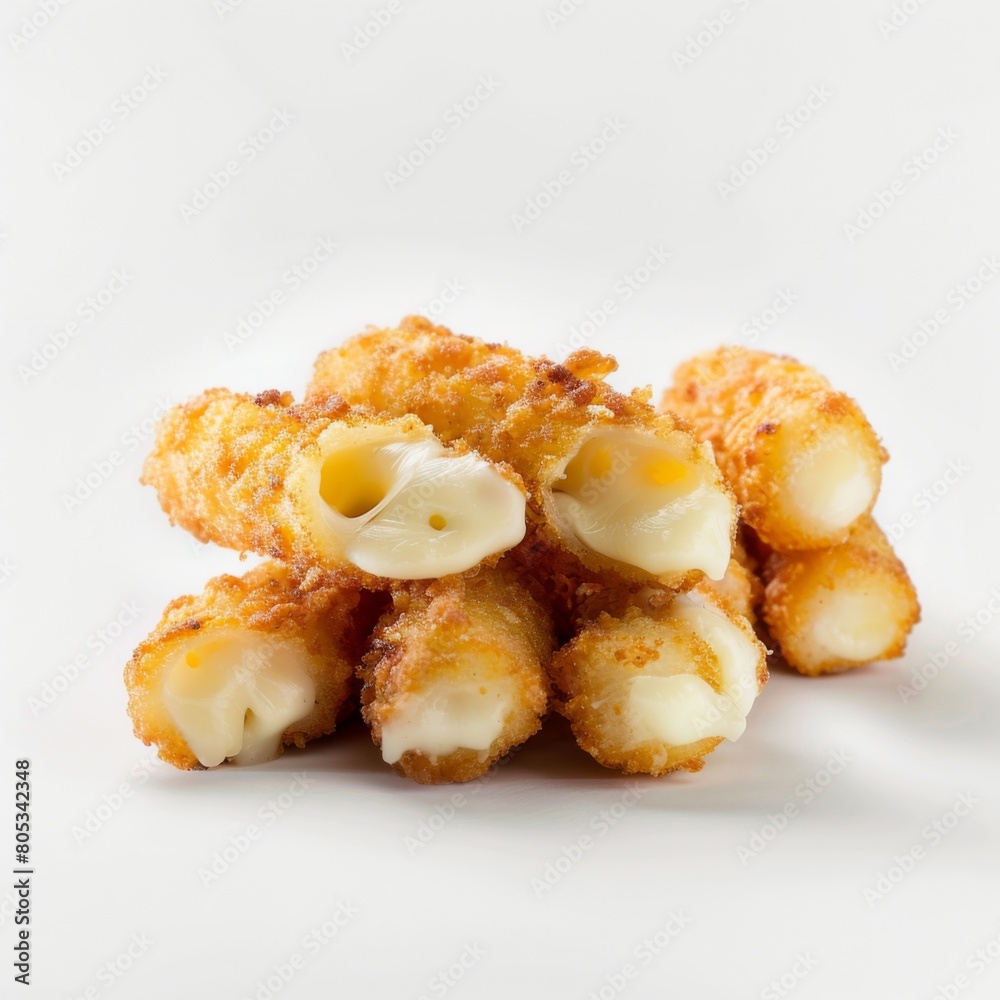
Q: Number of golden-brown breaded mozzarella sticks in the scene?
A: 7